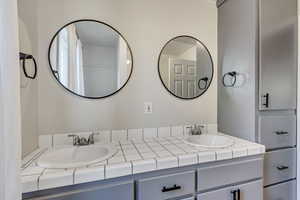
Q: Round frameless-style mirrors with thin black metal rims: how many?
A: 2